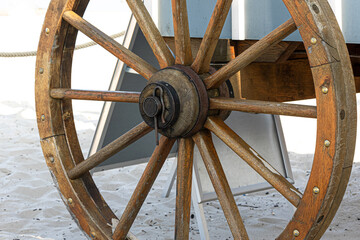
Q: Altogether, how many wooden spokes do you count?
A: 12